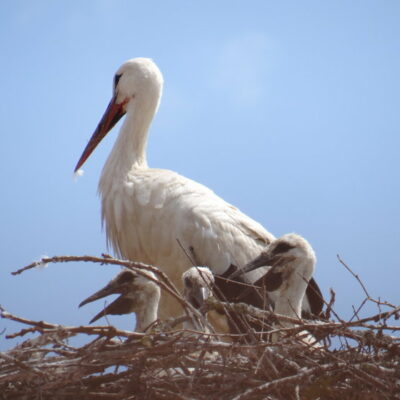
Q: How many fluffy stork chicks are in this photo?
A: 3